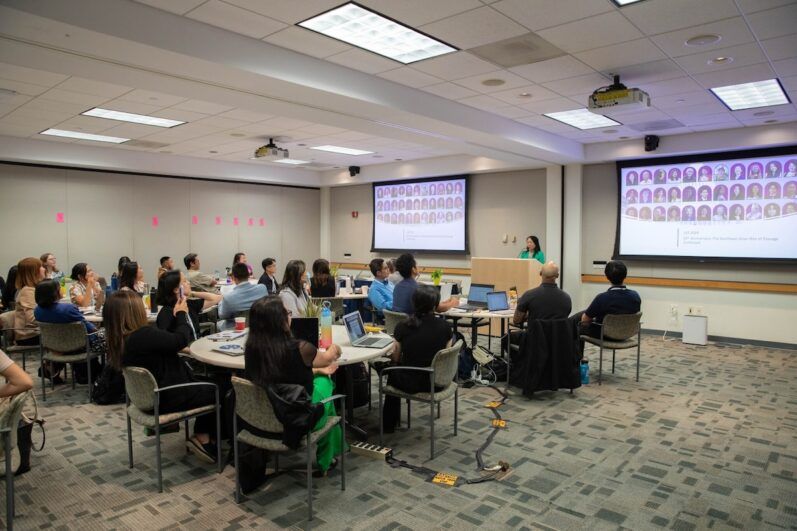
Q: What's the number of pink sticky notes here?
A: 7